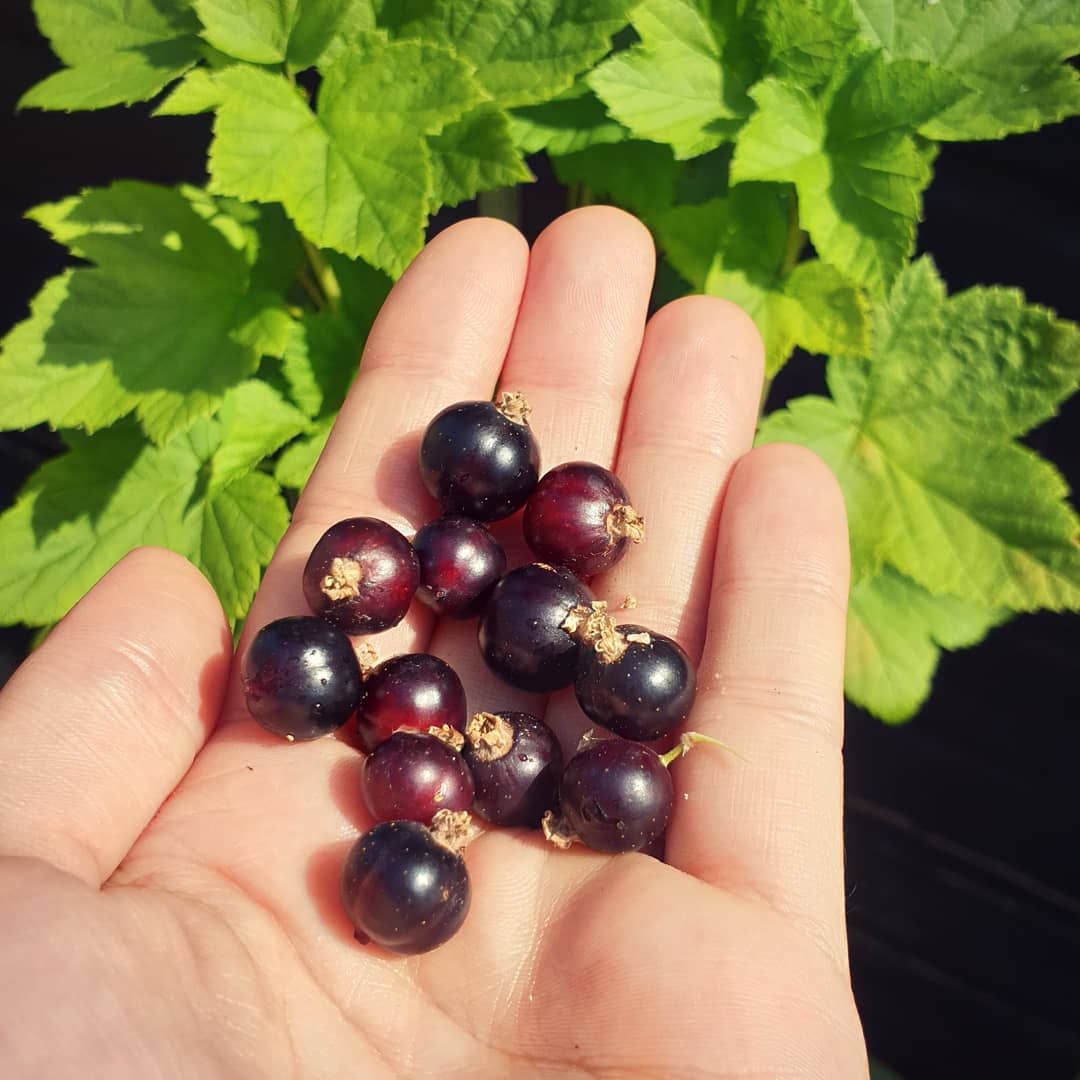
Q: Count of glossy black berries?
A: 12